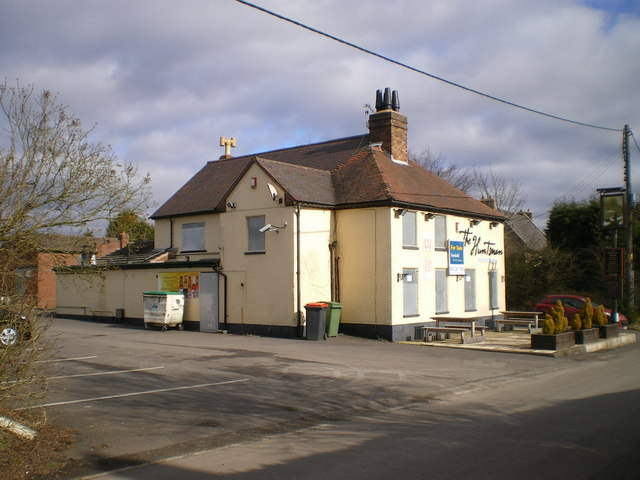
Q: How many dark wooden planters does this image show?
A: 3